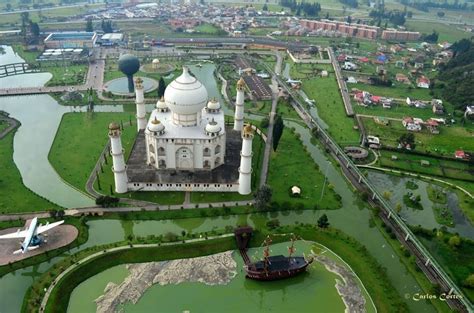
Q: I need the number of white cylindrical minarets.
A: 4